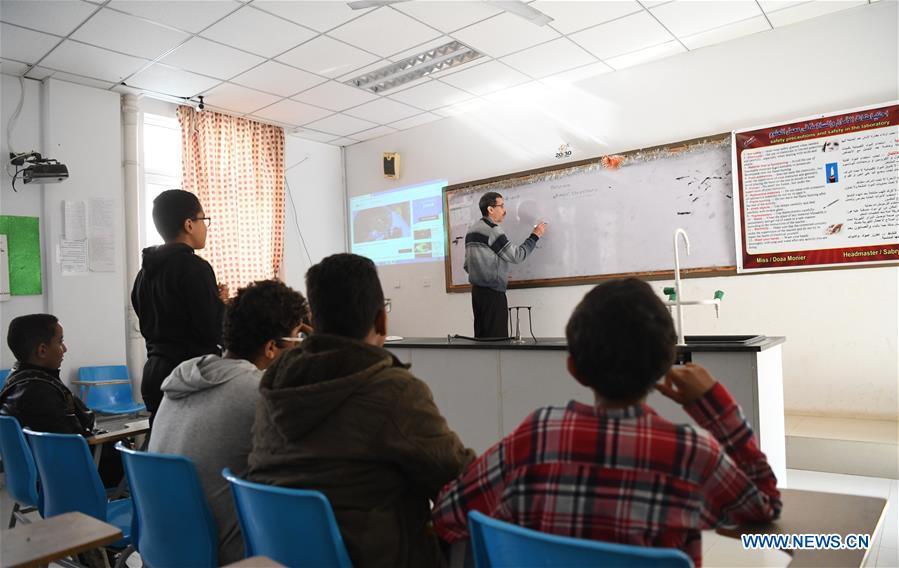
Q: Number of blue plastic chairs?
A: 7